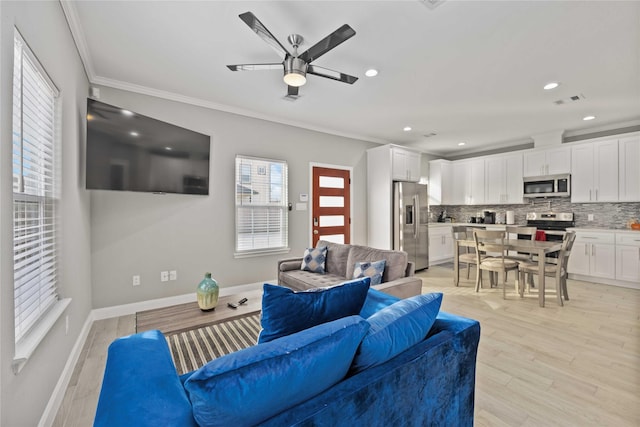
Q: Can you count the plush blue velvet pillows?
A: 3